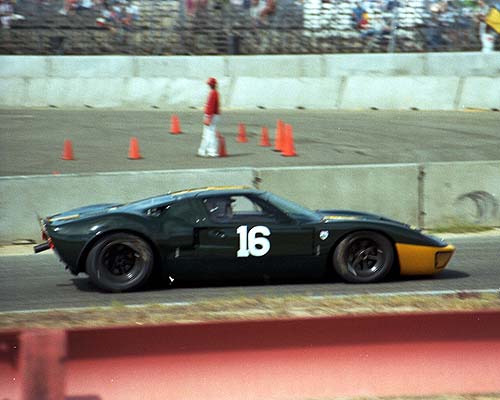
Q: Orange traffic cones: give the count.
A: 8